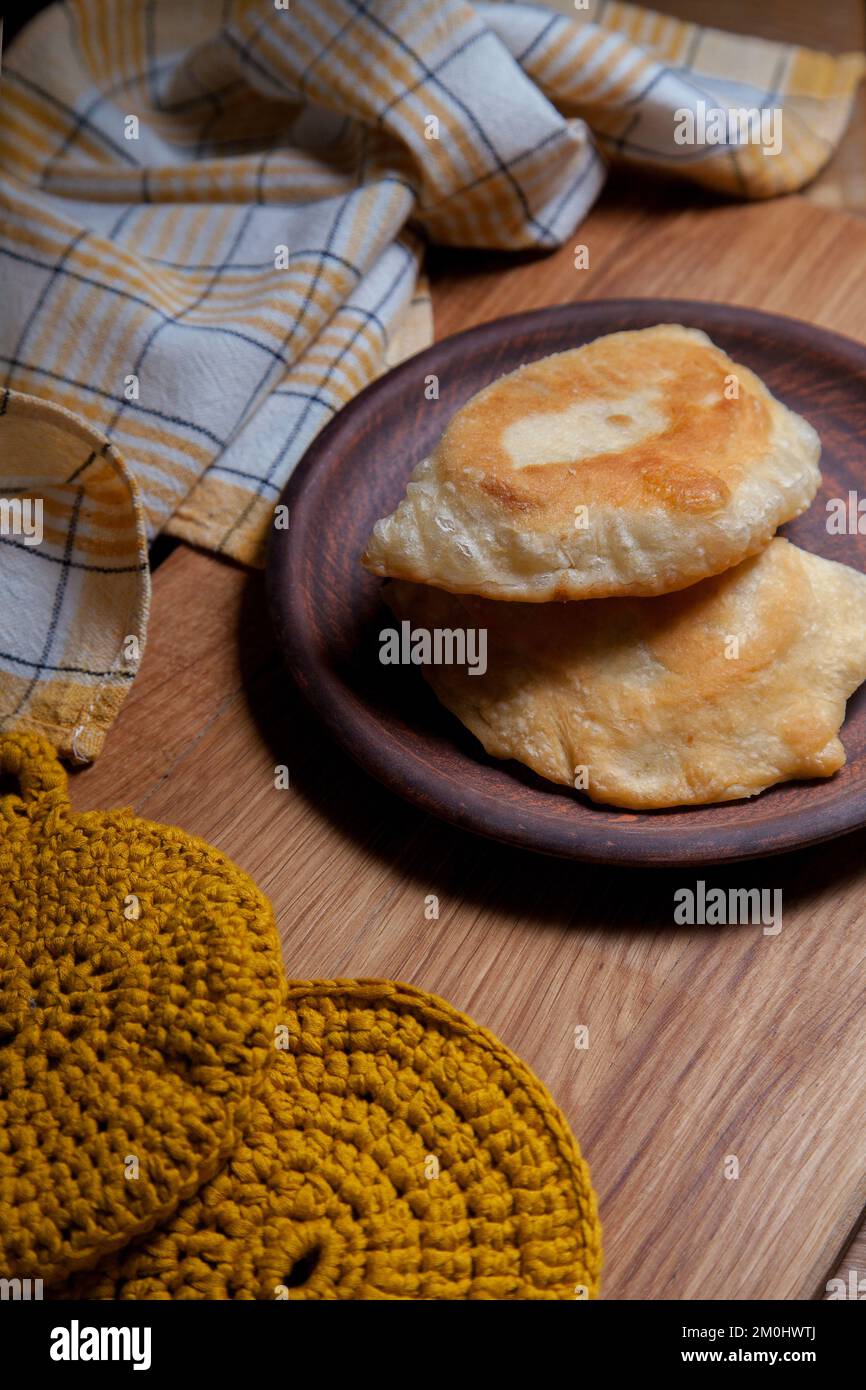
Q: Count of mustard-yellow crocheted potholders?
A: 2